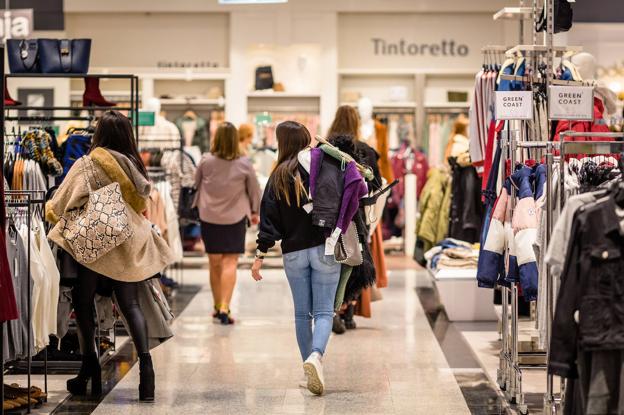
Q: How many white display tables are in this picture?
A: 1